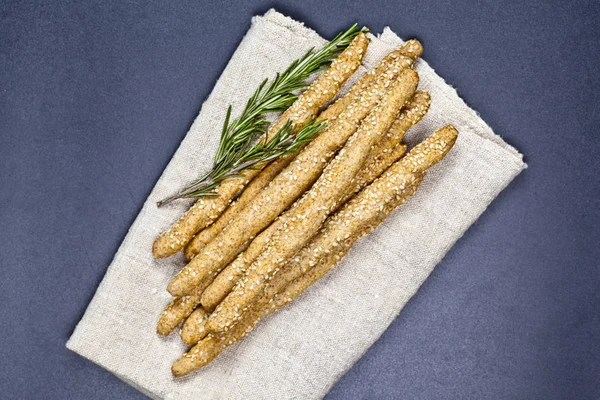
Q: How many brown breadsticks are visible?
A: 8